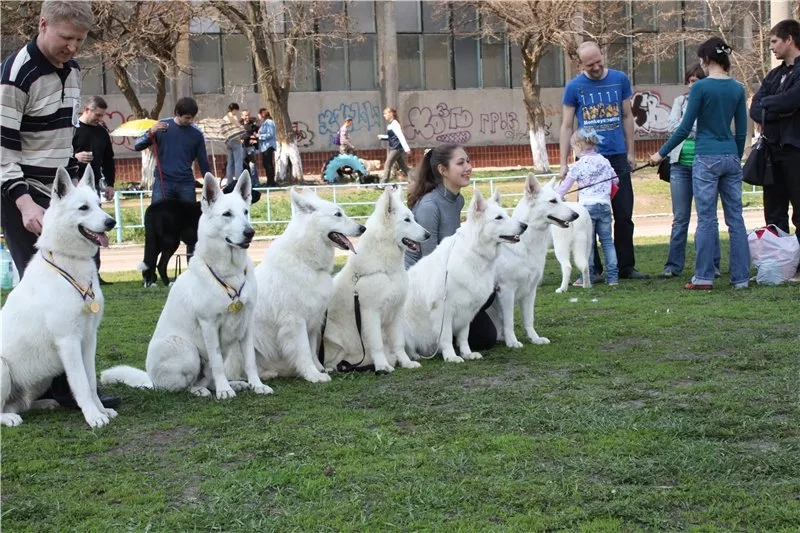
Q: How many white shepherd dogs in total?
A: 7